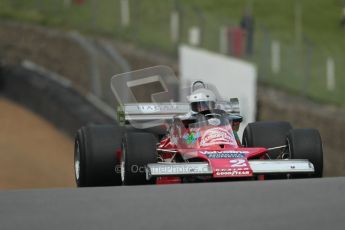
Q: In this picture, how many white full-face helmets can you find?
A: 1